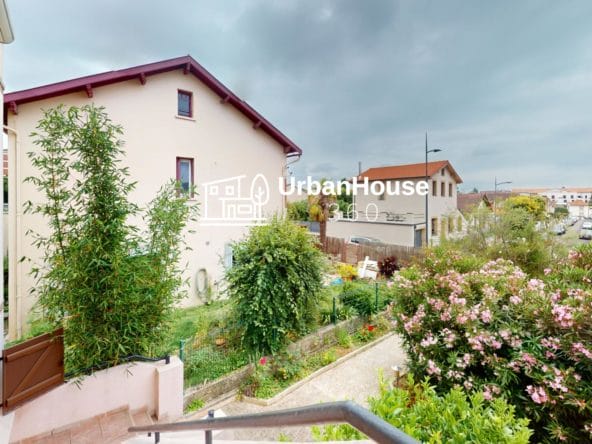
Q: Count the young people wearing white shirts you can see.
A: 0